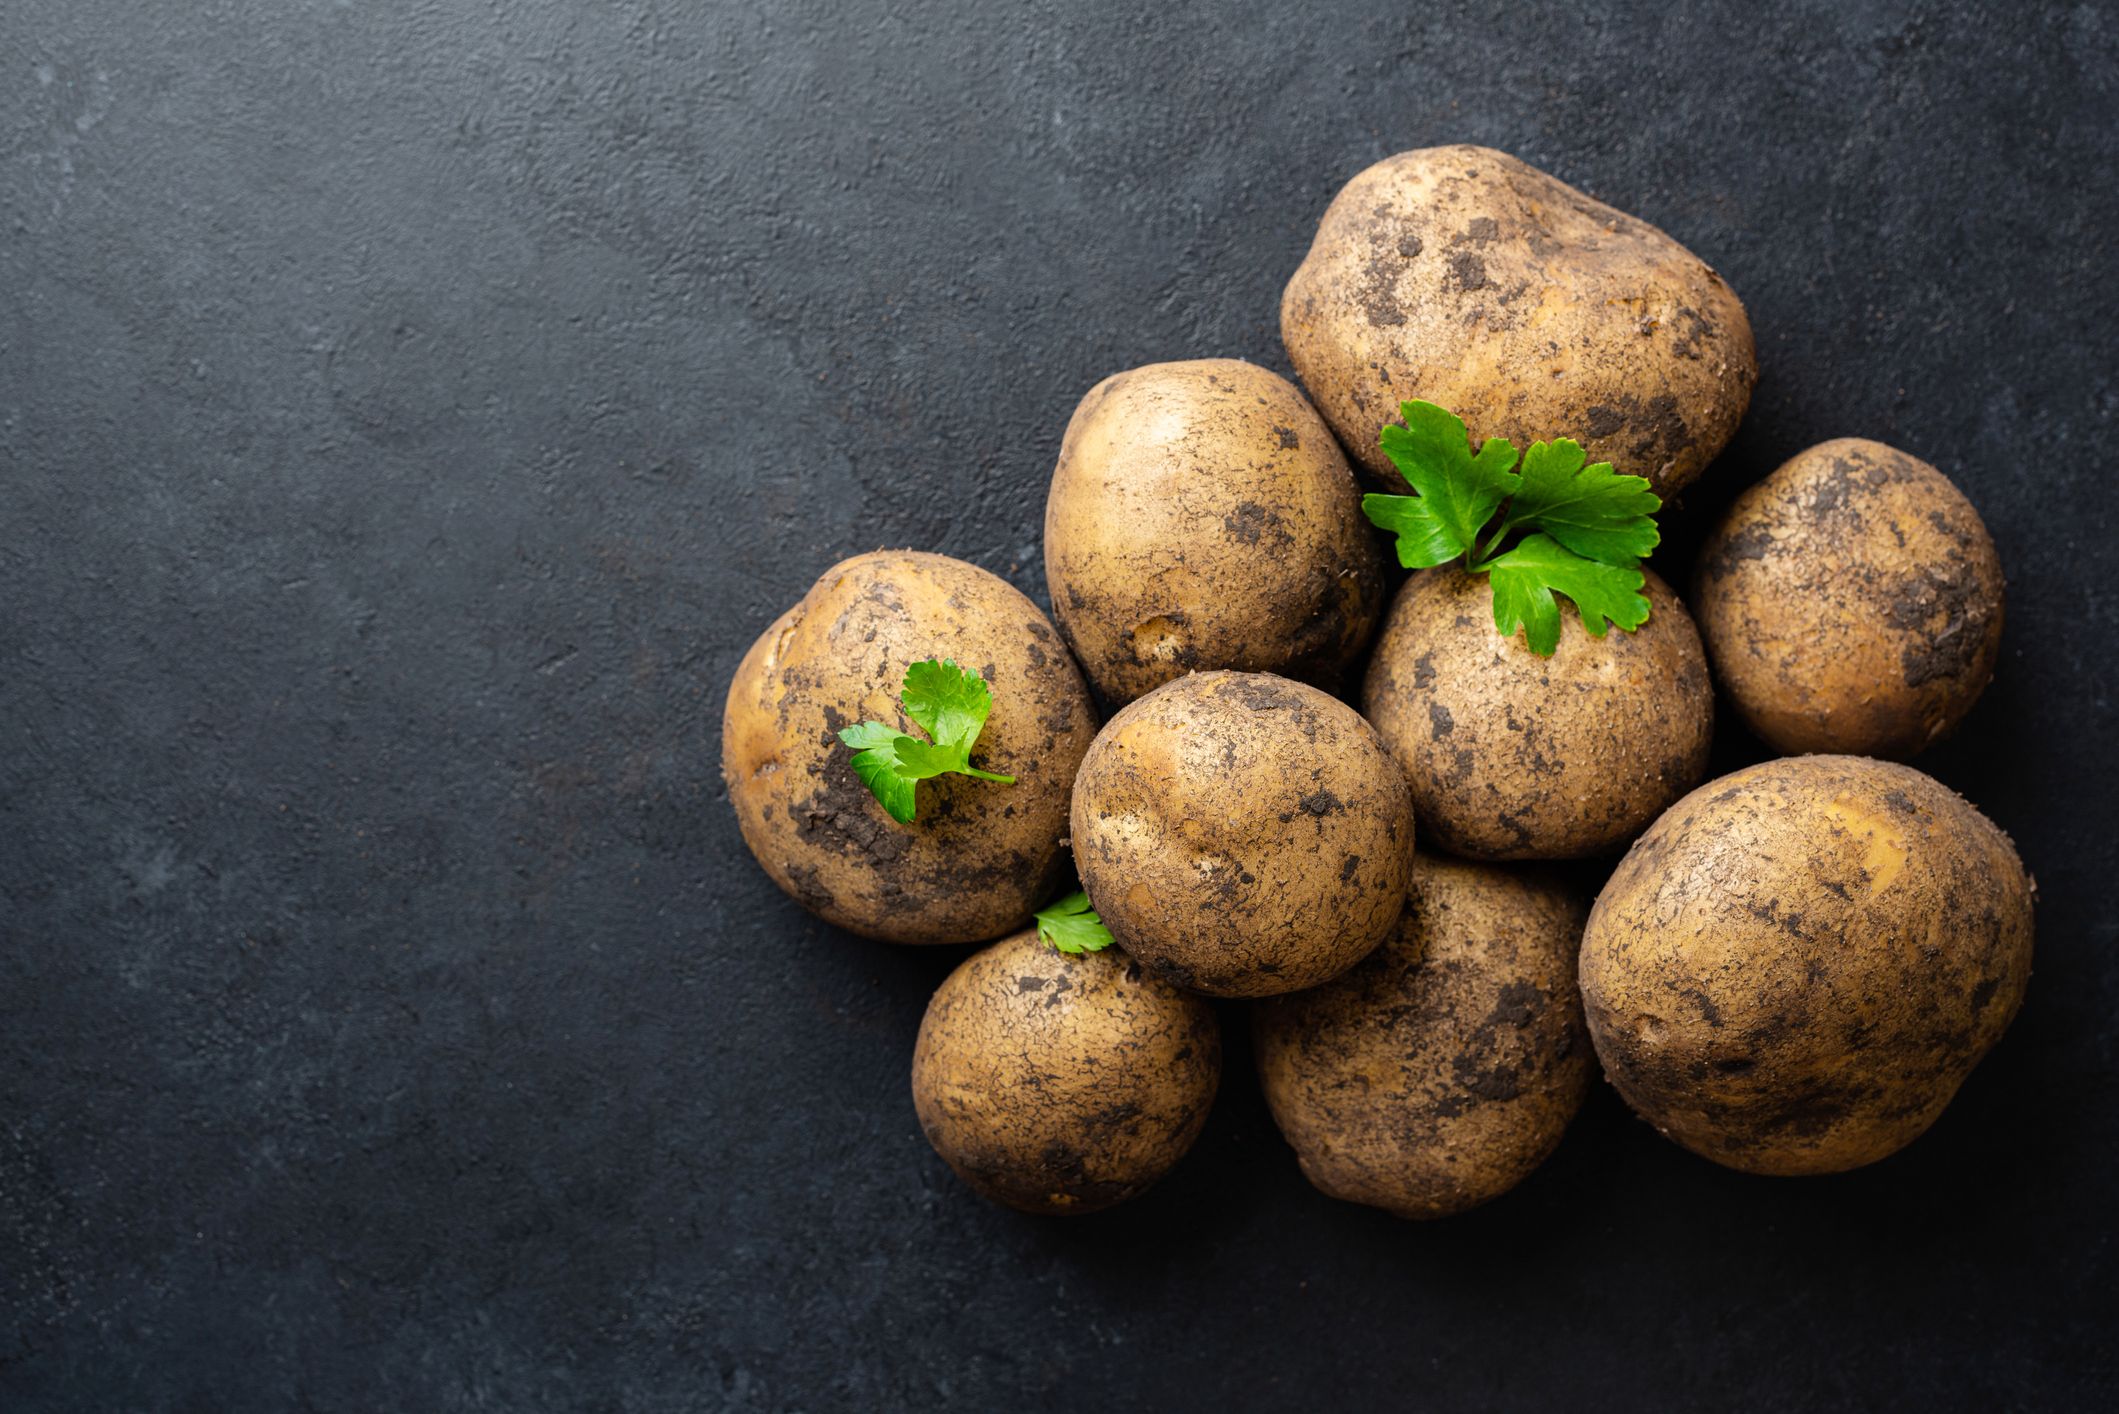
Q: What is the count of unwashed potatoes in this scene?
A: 9